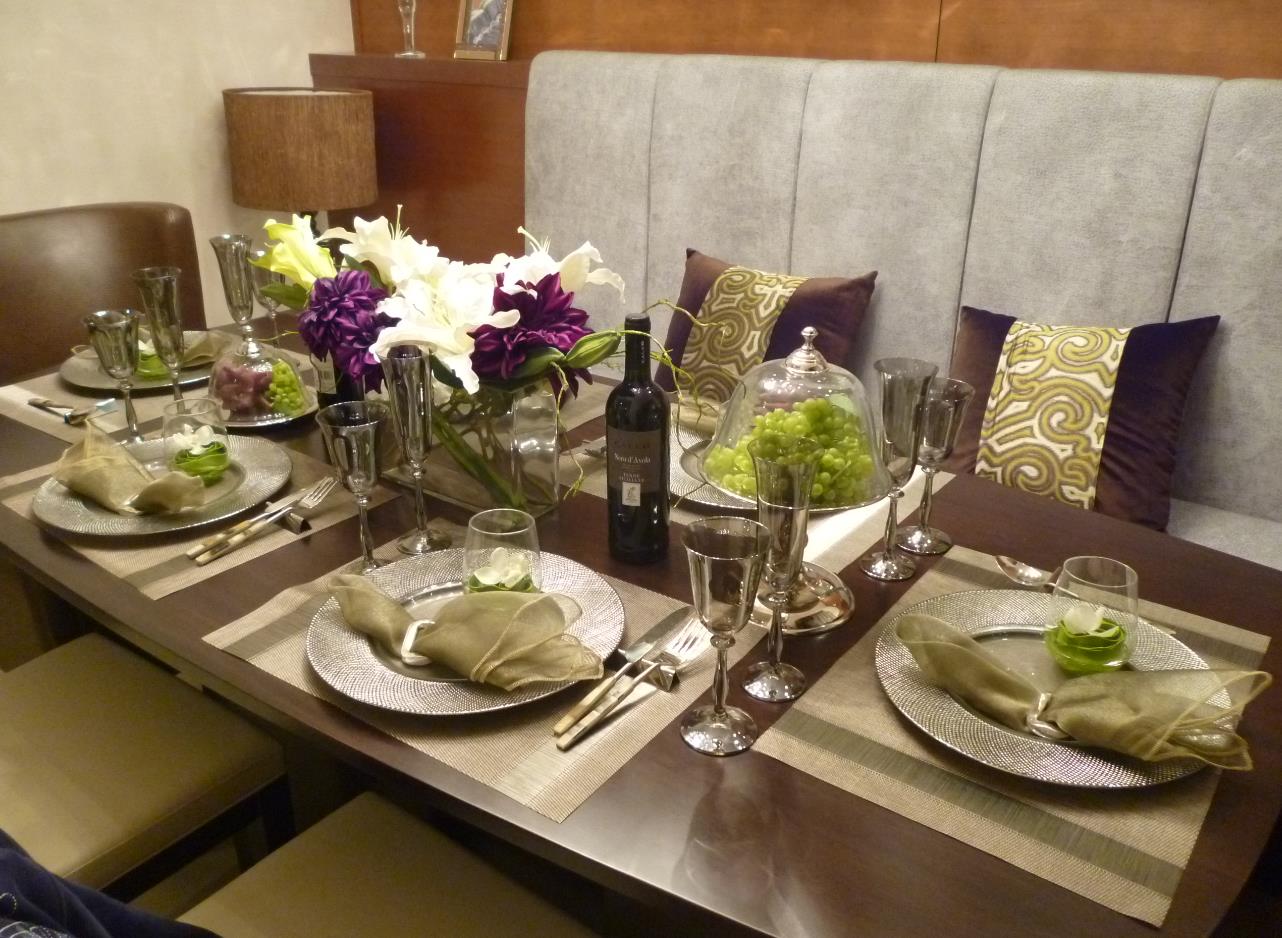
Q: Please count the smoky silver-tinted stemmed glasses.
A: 10